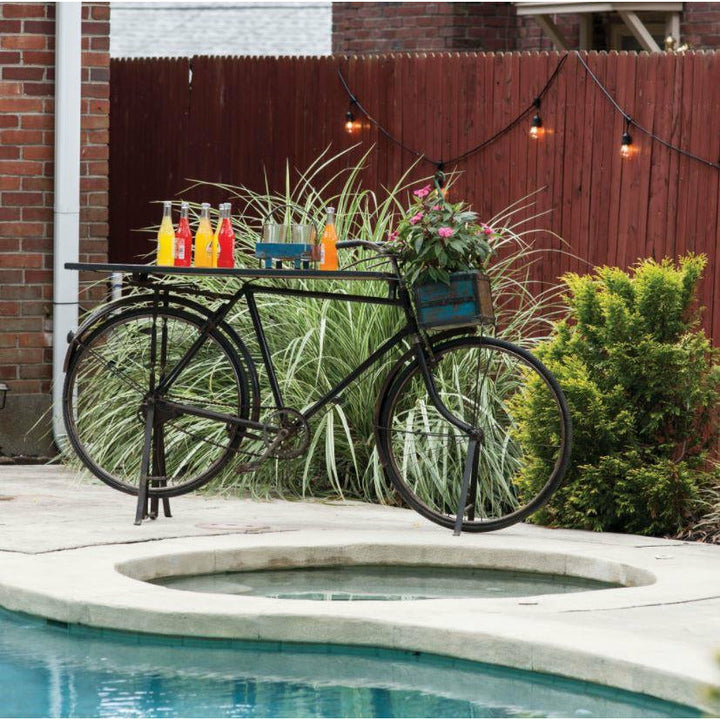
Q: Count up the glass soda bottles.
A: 6